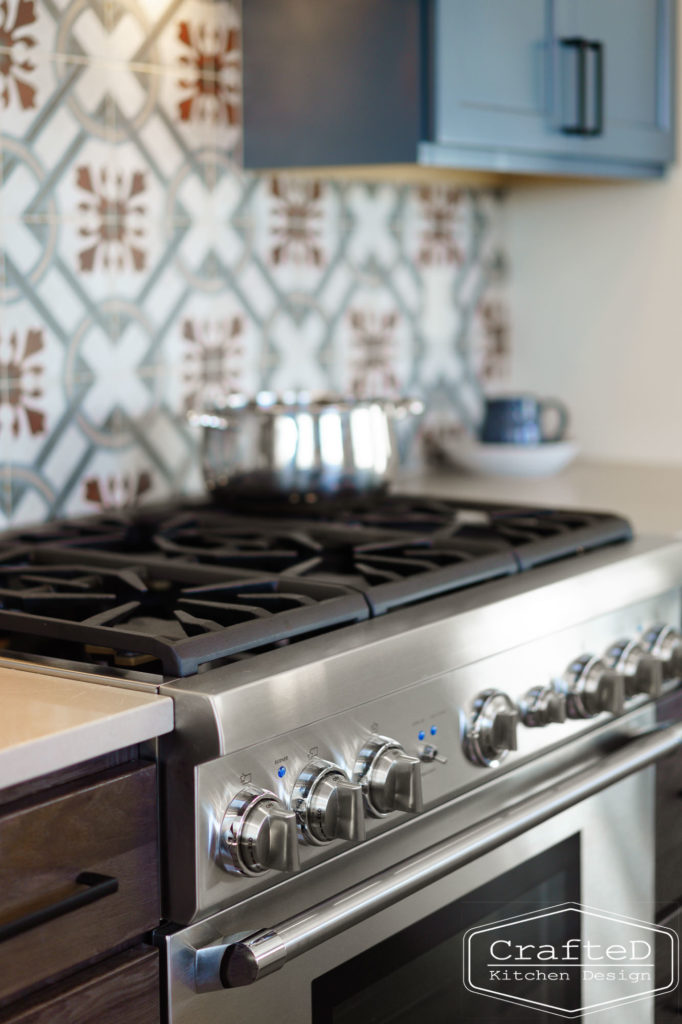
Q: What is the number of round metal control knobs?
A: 8